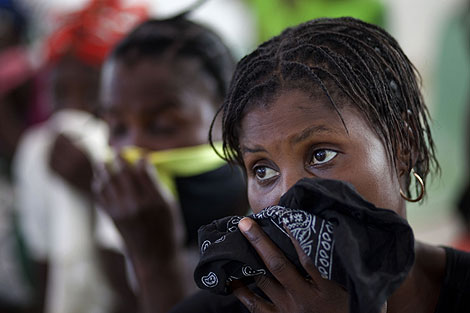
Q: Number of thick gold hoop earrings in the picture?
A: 1